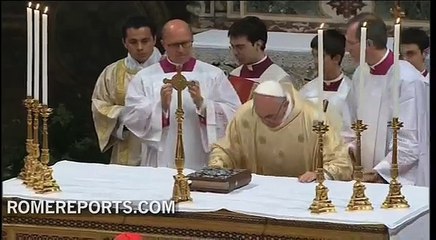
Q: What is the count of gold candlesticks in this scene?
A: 6